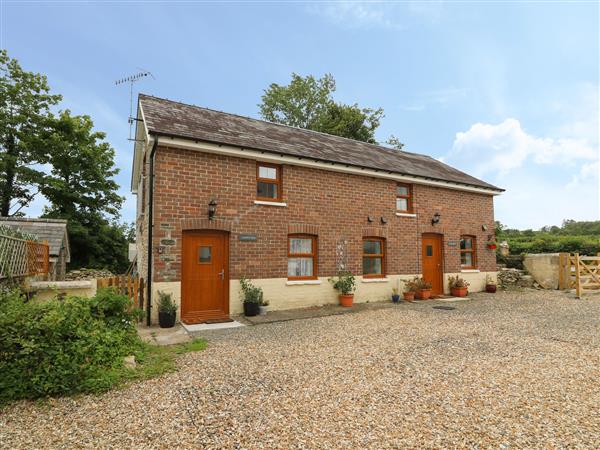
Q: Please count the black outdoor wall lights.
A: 2